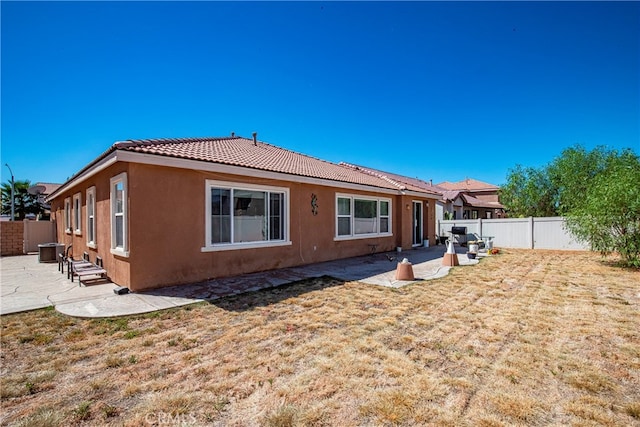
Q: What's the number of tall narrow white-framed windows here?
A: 4